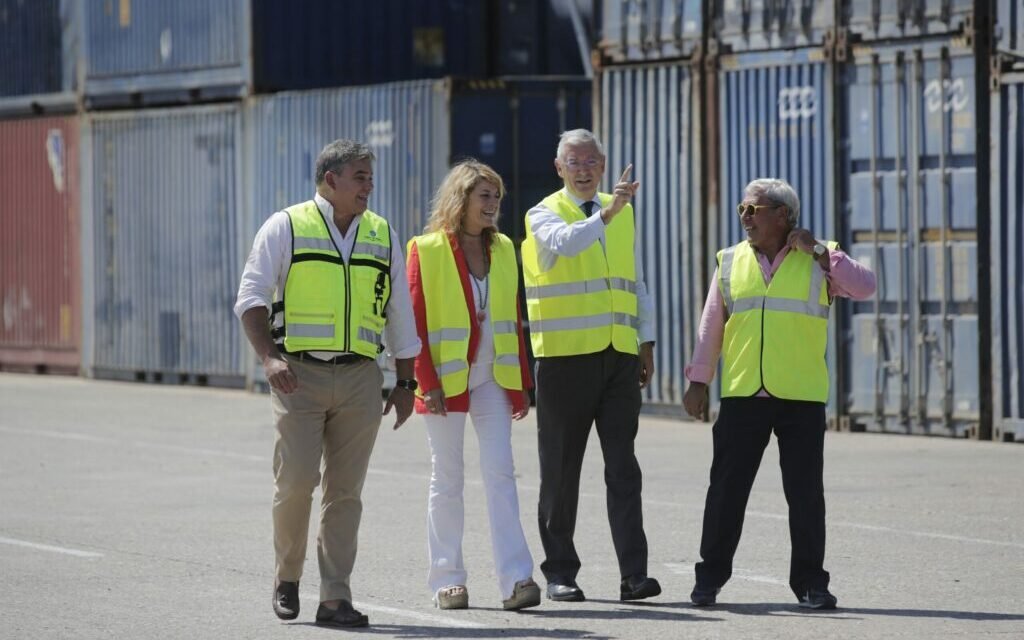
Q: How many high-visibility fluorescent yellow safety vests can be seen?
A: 4